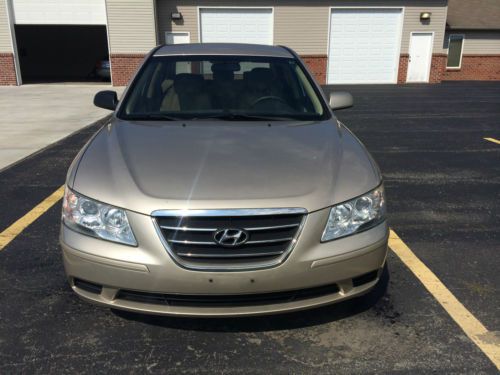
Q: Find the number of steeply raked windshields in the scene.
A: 1